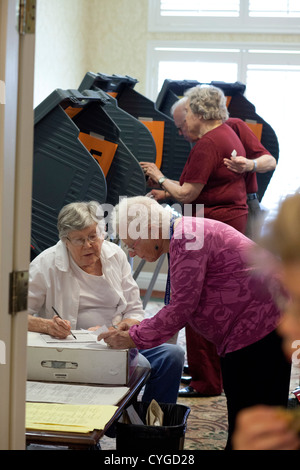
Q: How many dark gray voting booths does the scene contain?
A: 3